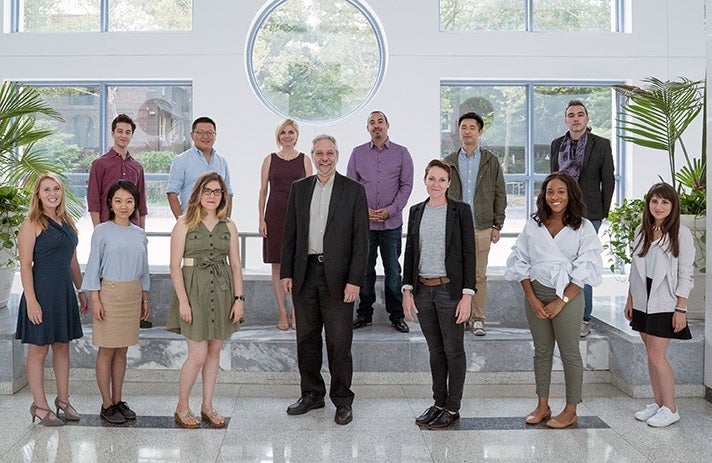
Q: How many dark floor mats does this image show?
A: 2